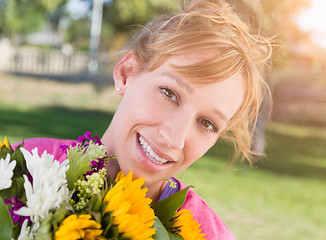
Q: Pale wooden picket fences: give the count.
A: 1